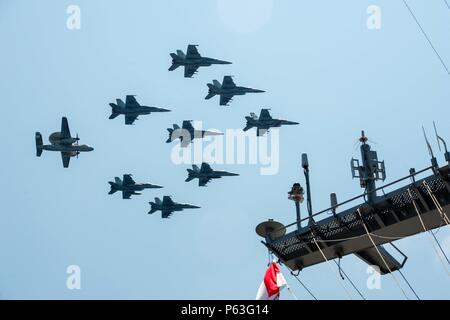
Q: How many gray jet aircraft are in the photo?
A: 8